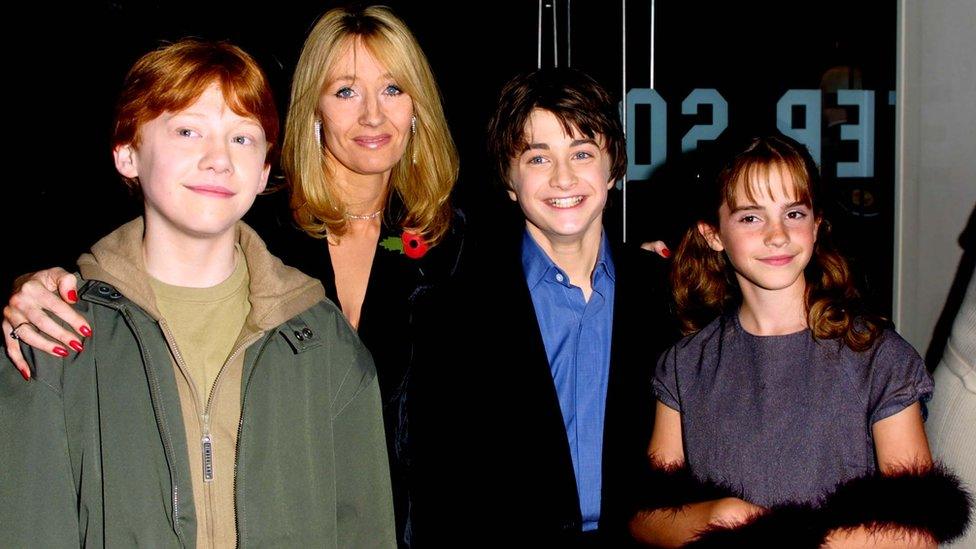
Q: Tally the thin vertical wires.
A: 5